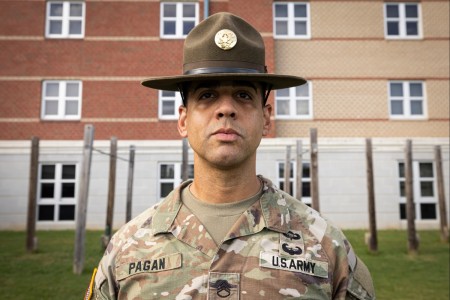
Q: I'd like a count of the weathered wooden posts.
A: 11